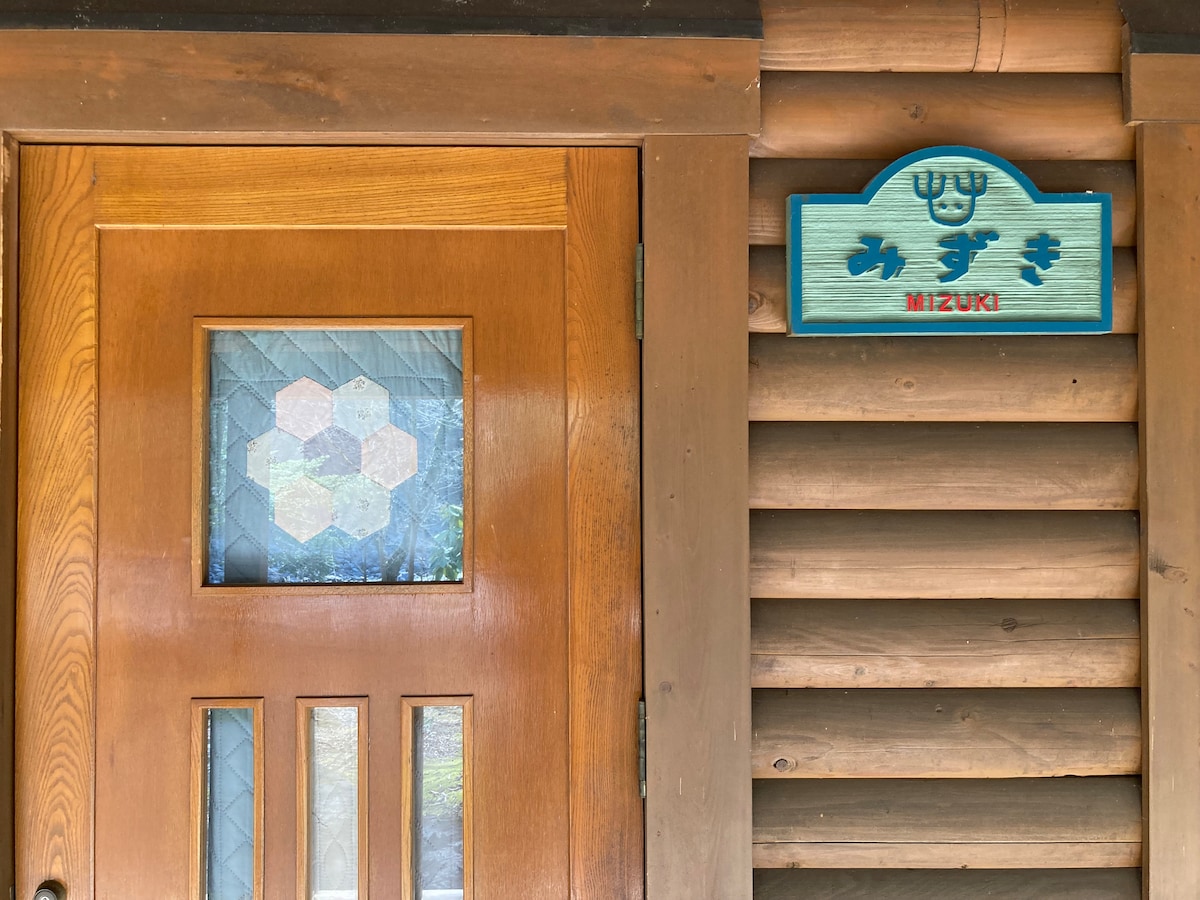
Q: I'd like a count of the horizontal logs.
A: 11